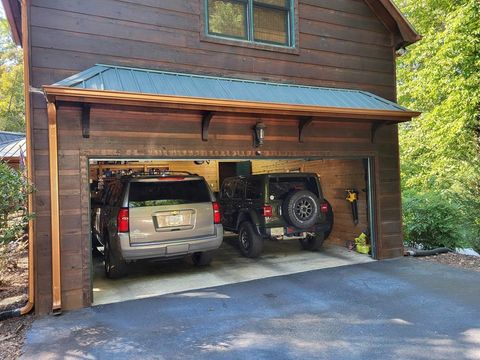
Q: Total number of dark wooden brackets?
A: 4